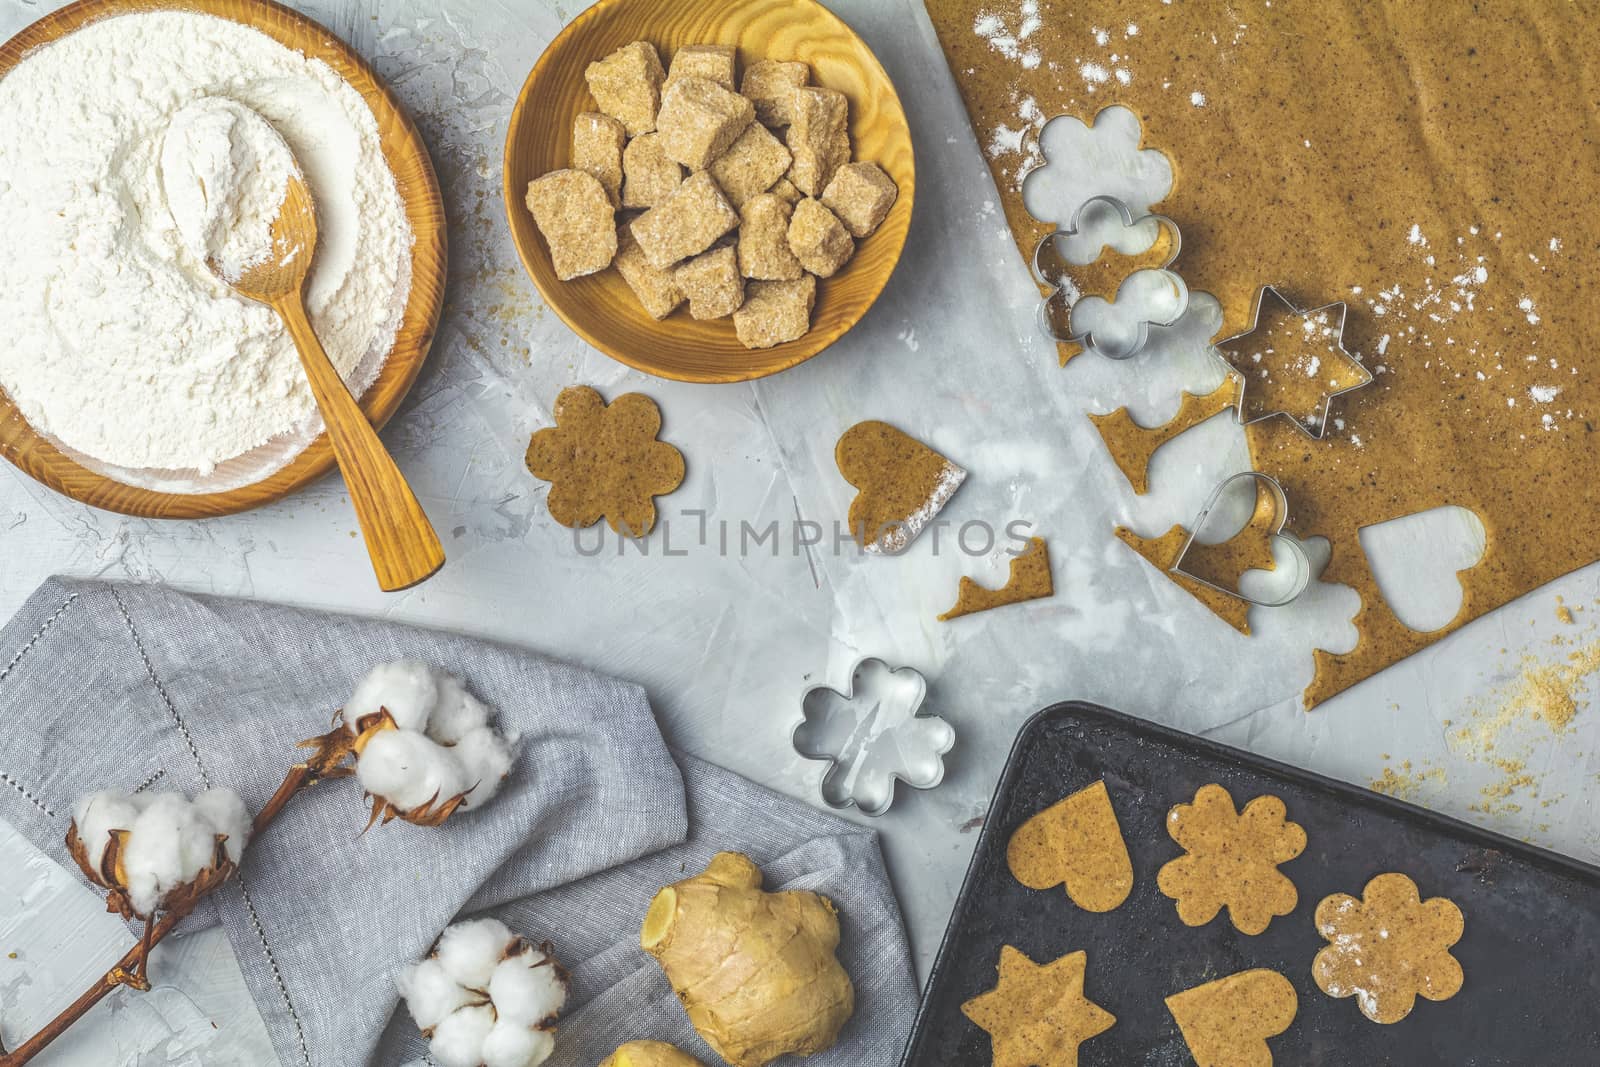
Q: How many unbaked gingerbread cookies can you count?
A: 7